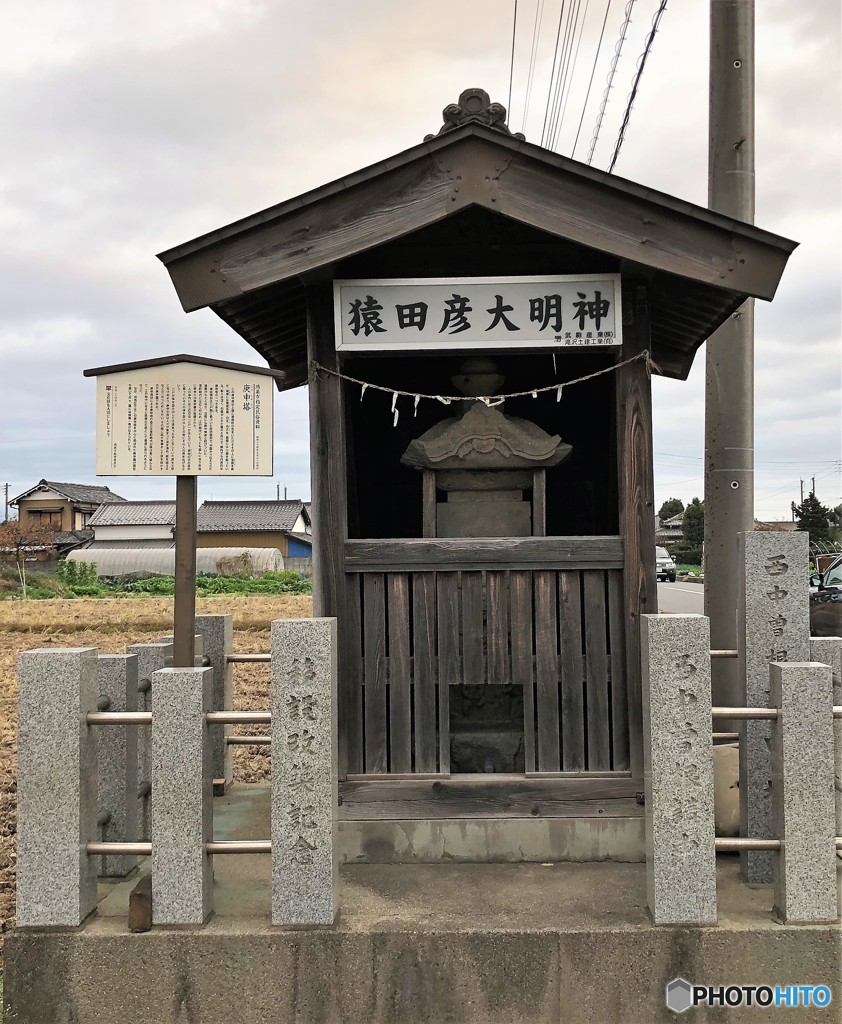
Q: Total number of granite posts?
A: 11